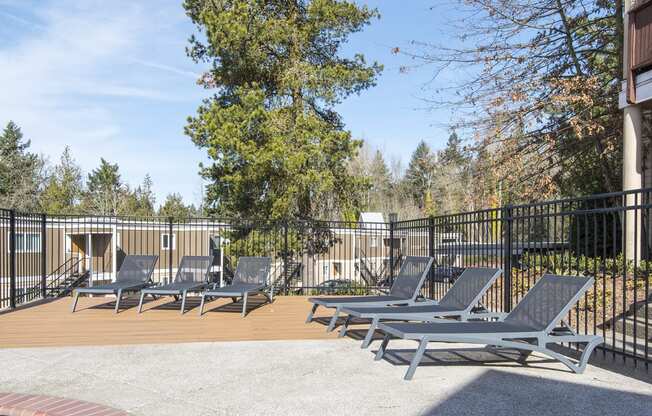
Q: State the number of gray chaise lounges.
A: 6